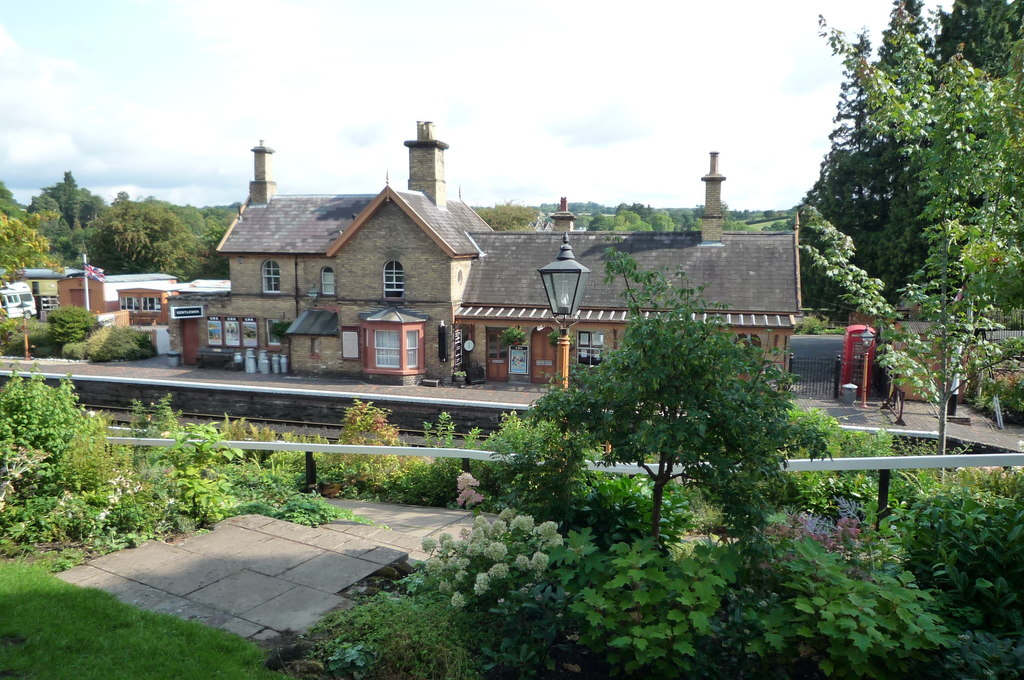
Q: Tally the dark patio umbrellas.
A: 0